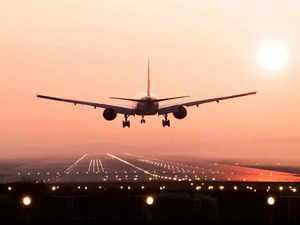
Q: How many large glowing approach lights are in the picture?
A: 3